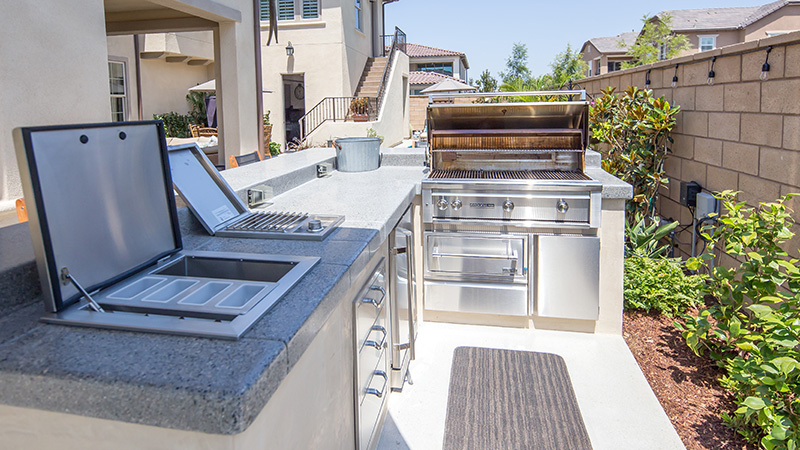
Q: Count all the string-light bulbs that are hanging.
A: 4